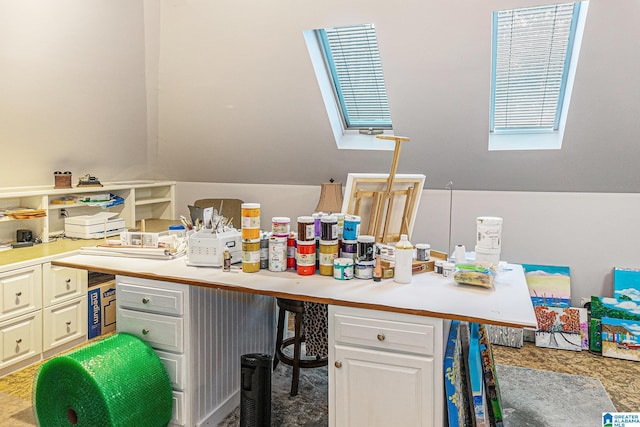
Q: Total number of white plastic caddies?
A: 1